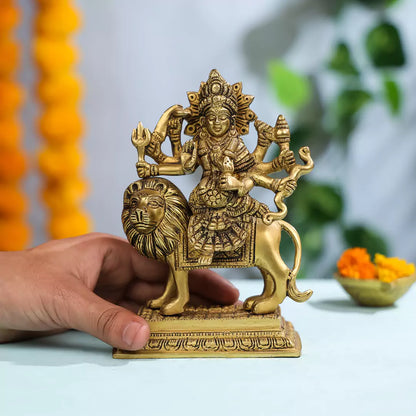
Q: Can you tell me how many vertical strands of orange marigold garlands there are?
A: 2